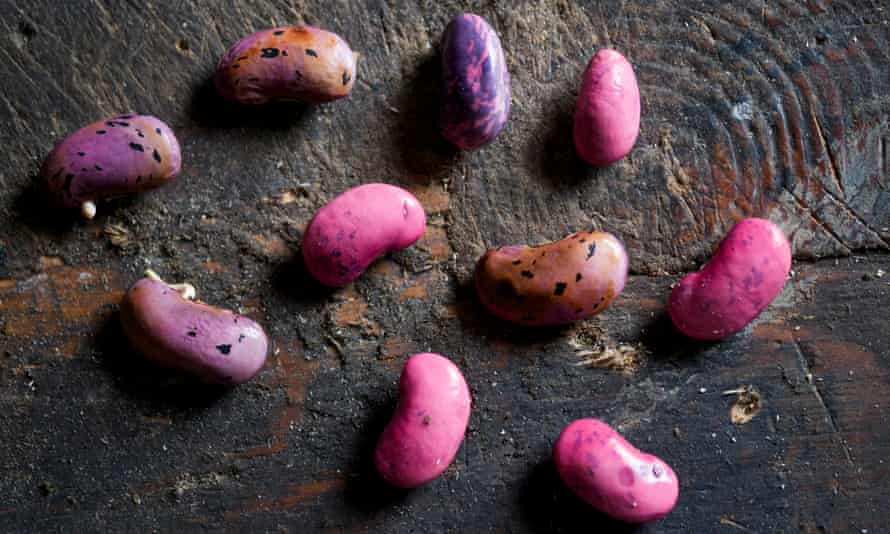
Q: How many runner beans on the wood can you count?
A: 10